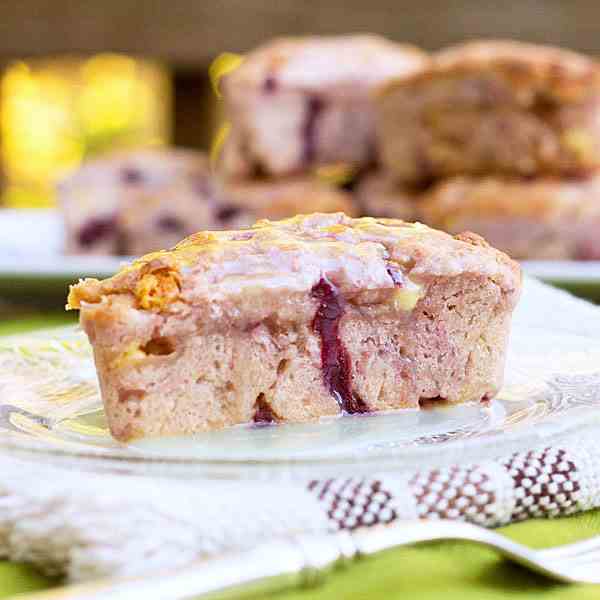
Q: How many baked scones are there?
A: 6